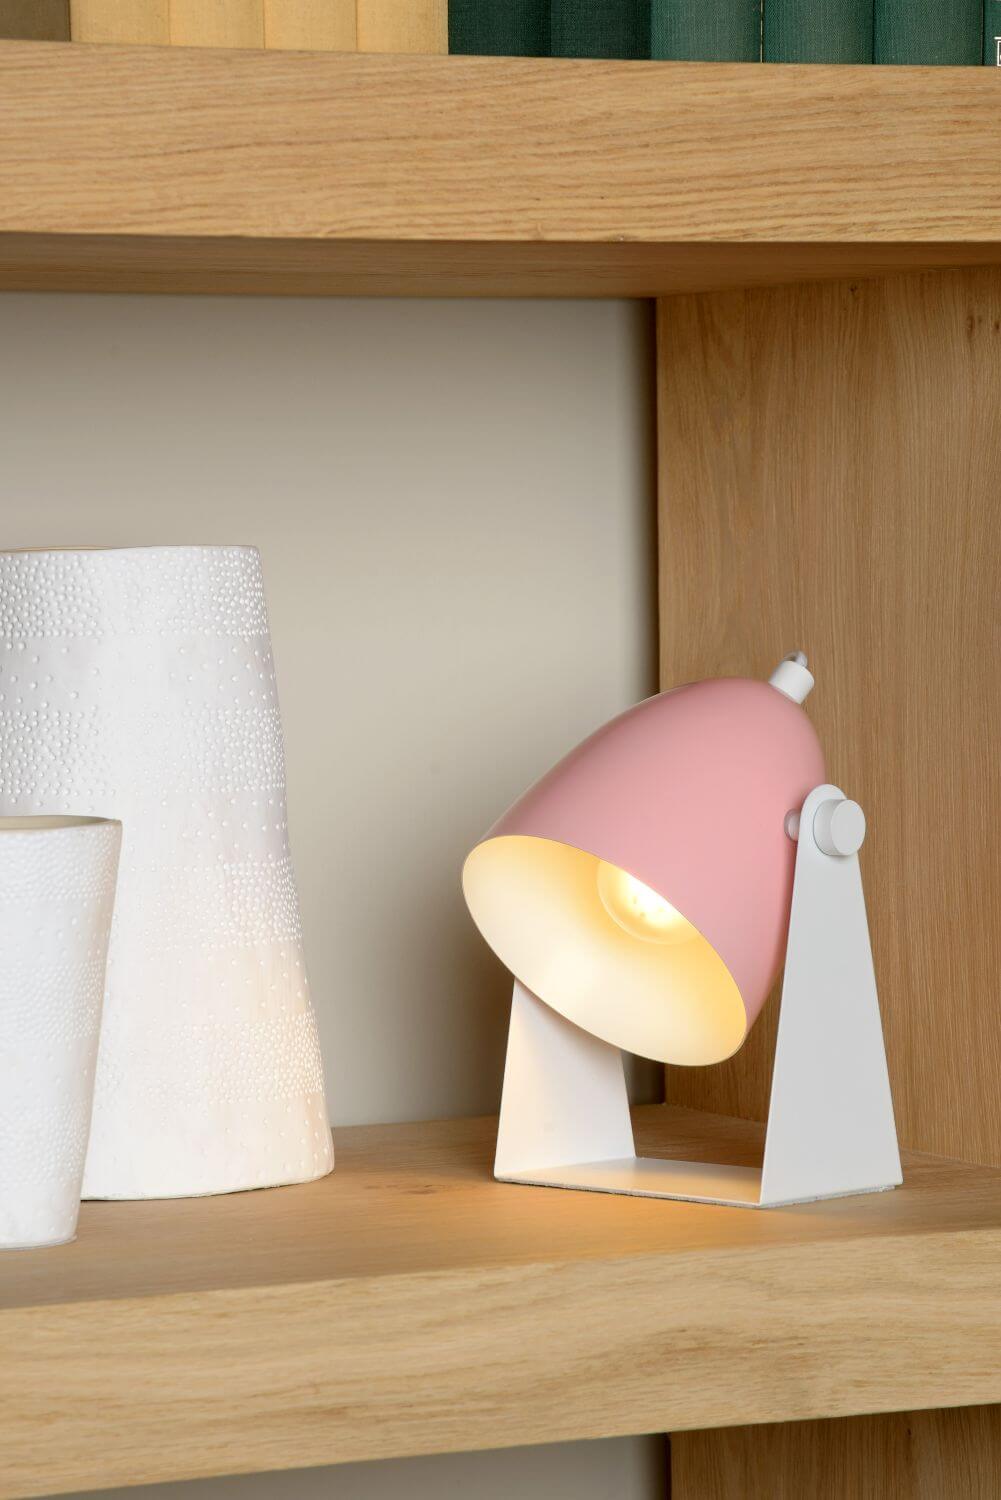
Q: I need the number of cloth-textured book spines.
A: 11